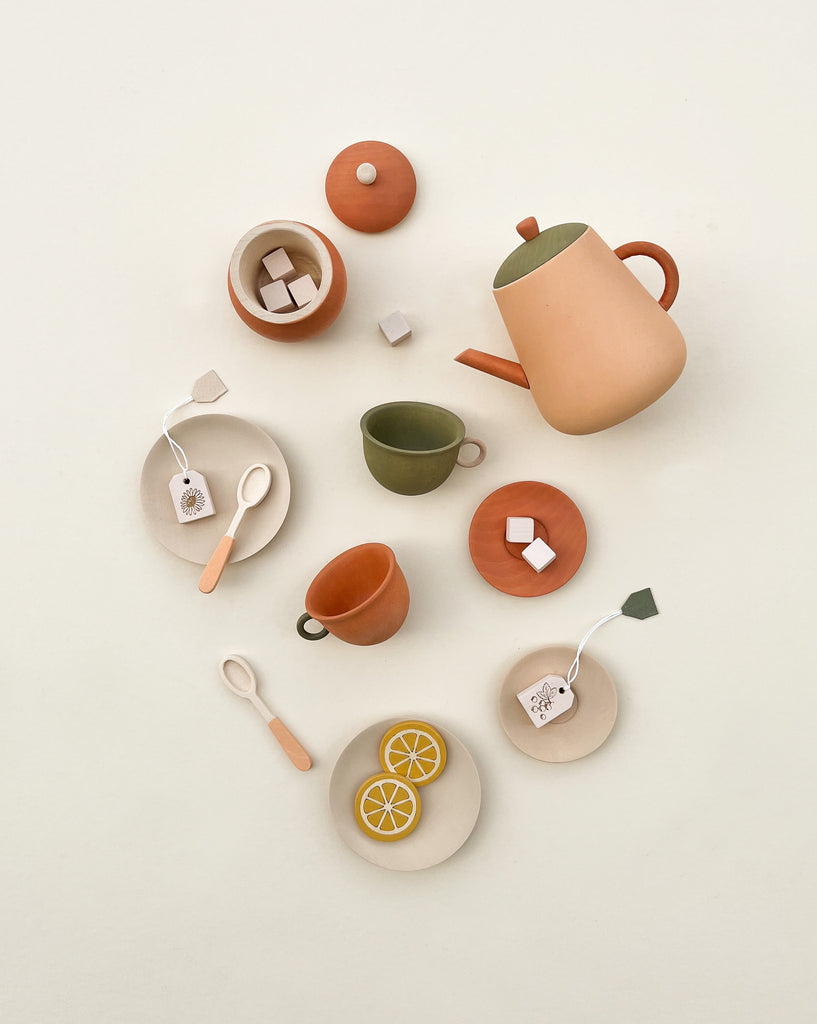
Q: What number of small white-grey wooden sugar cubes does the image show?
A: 6